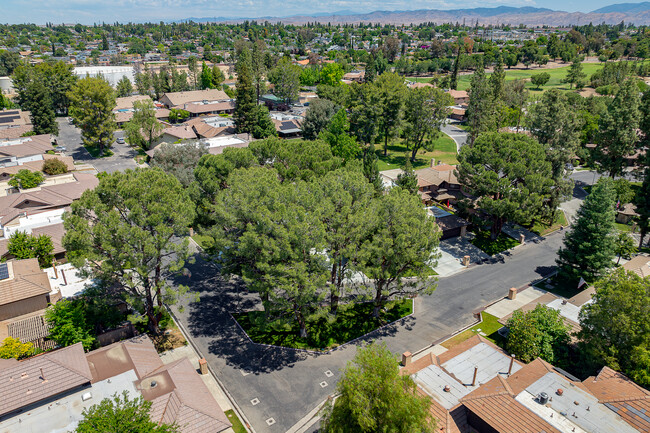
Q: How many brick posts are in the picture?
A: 6